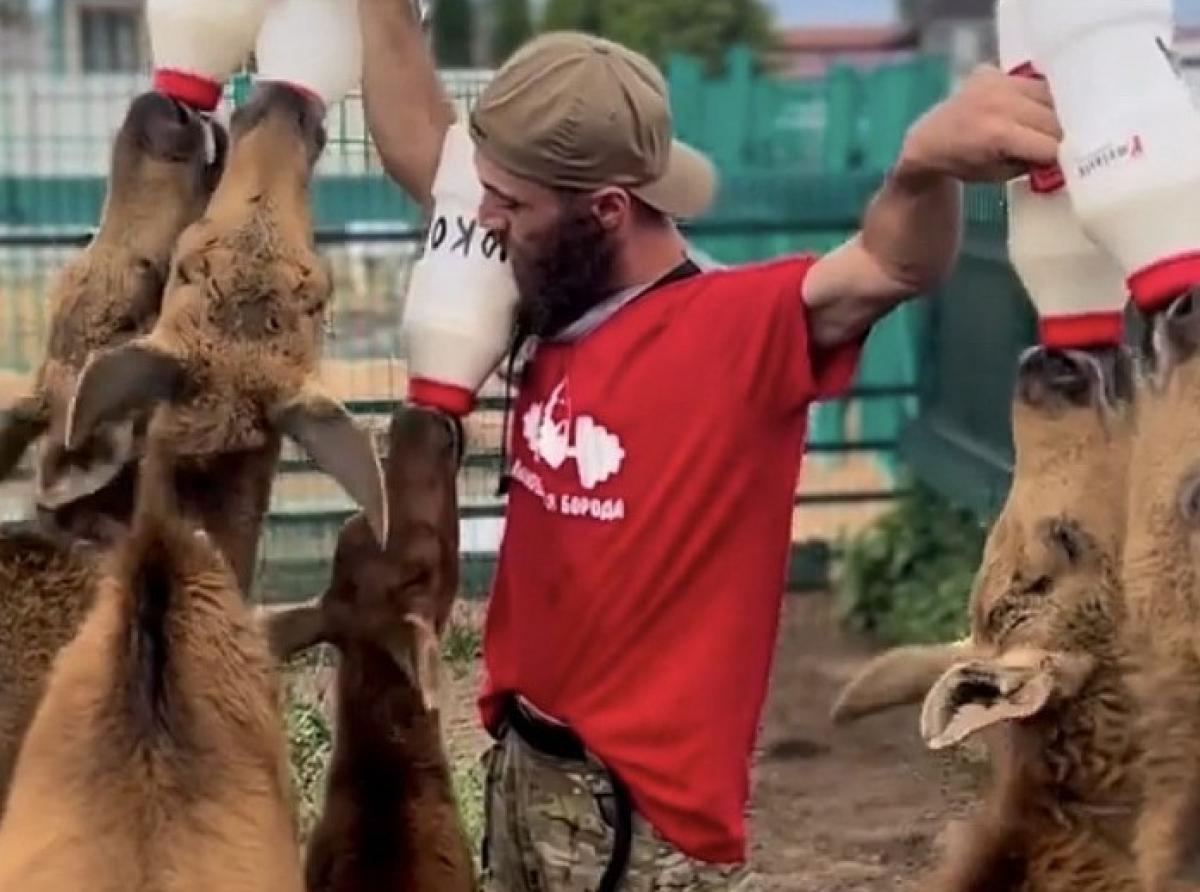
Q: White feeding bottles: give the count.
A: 5